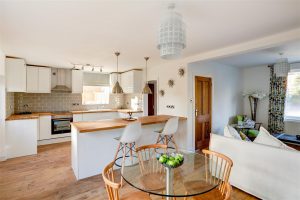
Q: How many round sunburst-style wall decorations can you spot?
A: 3